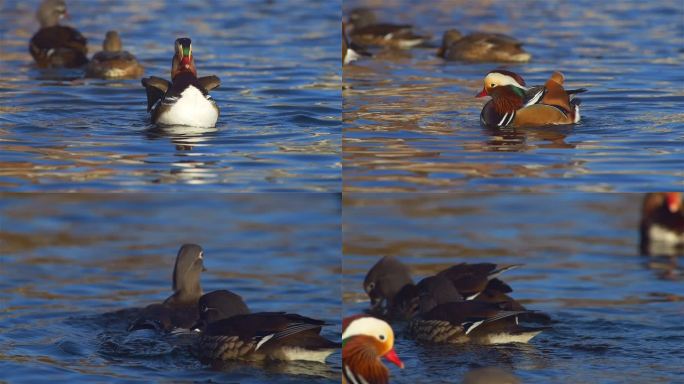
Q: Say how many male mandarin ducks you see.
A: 4